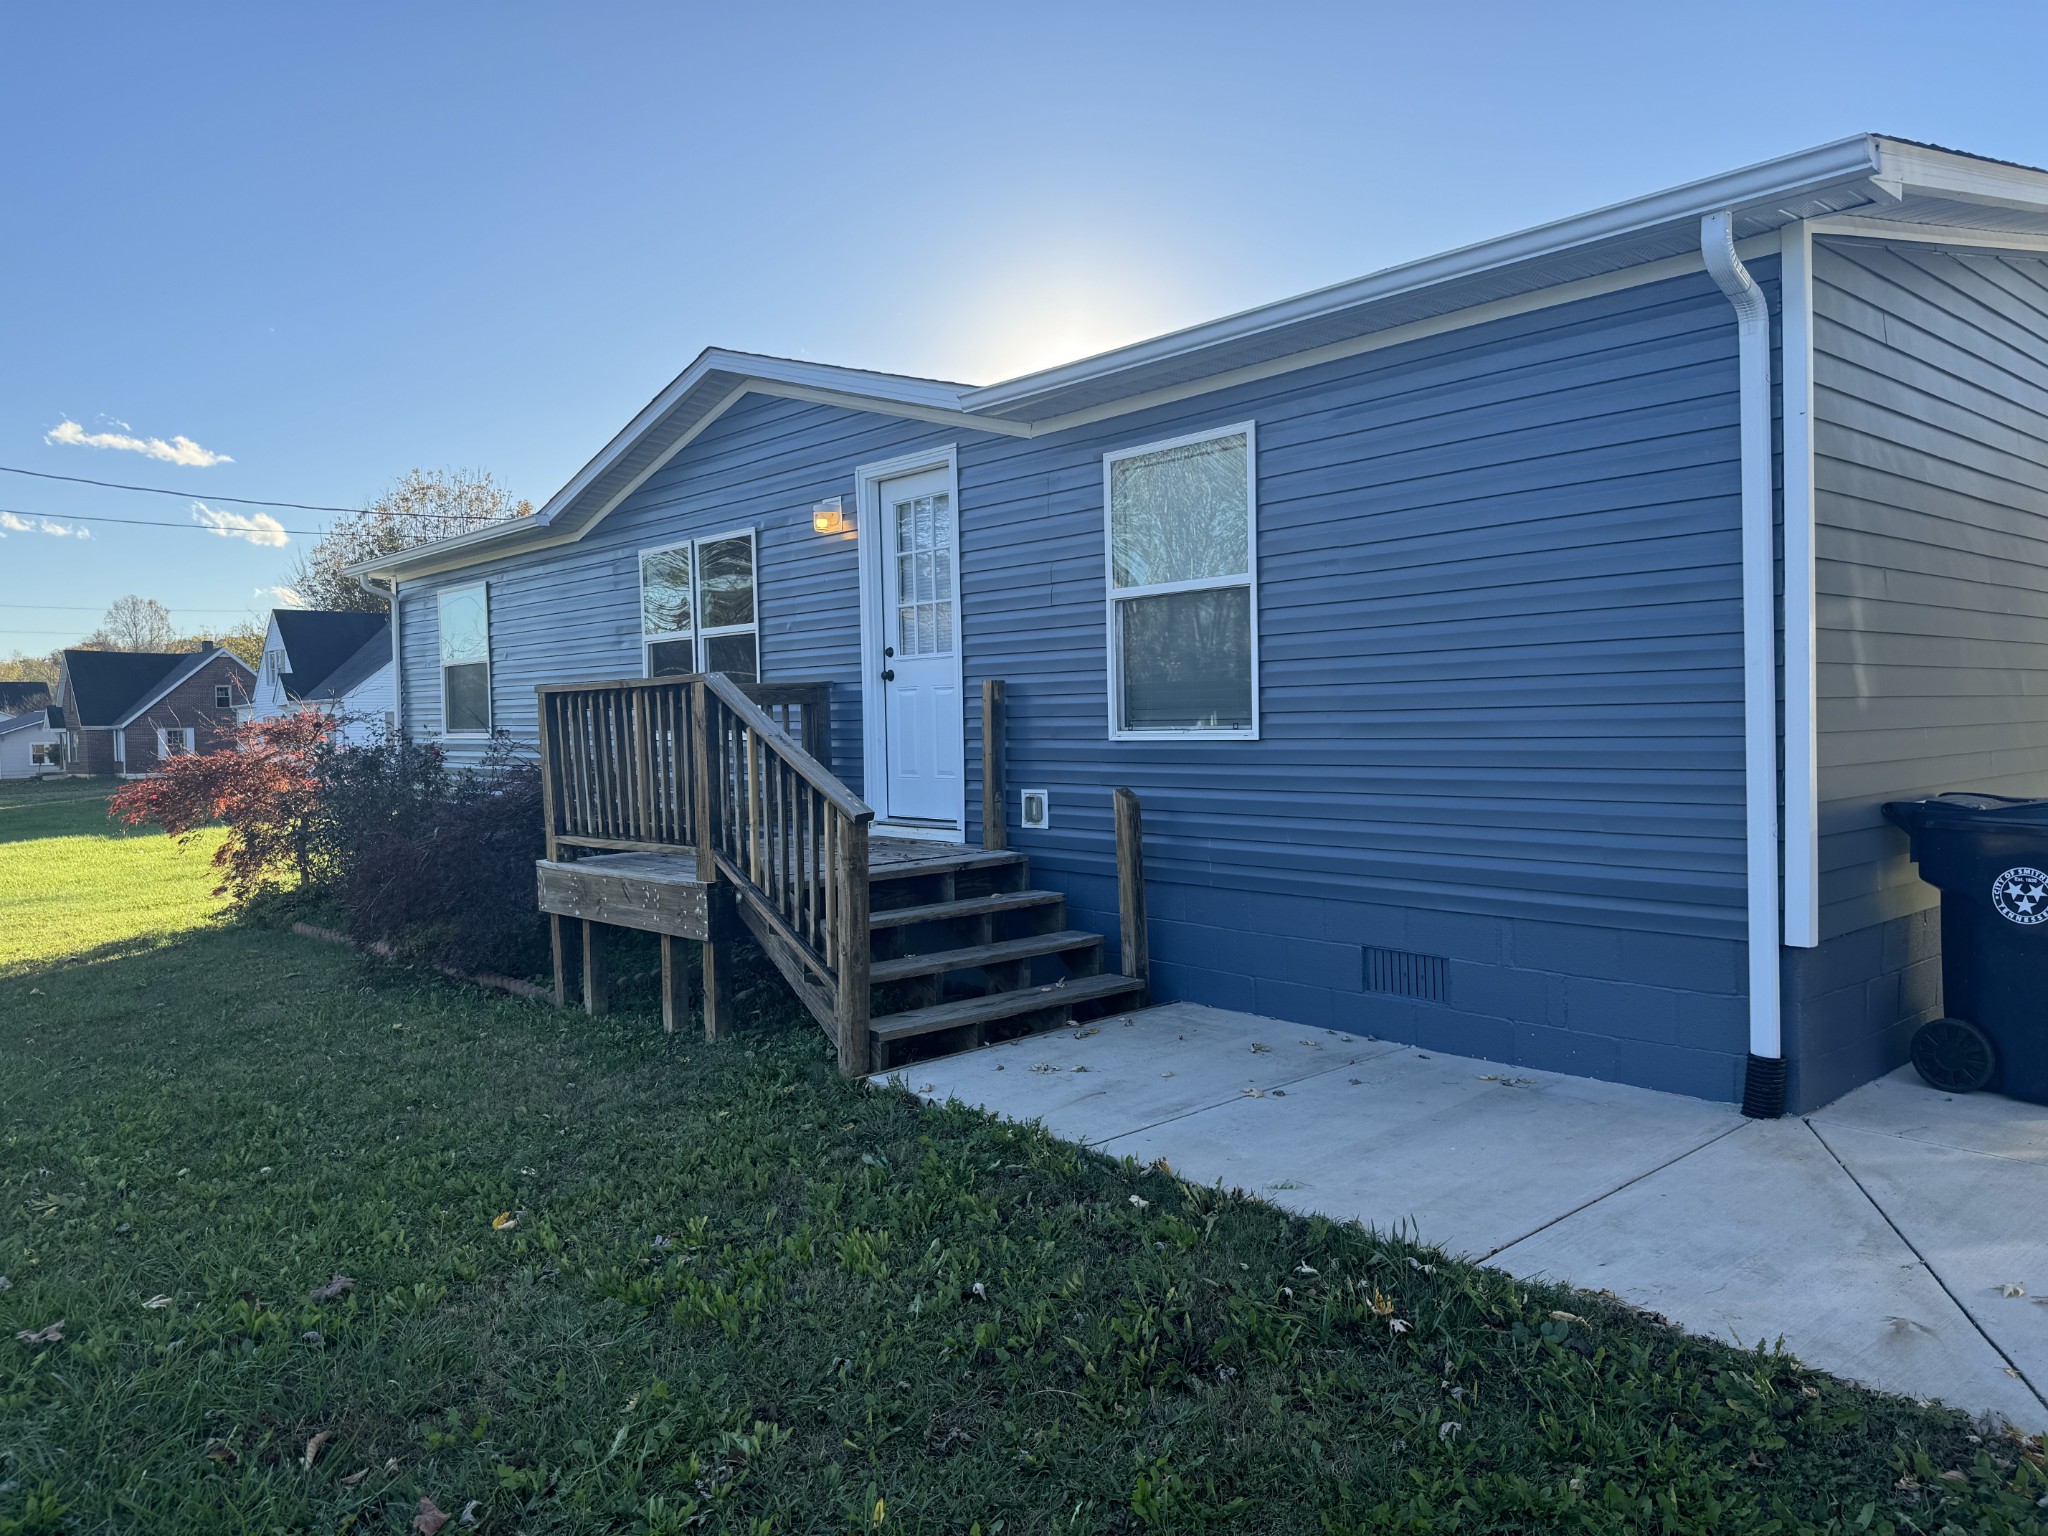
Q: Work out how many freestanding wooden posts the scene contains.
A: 2